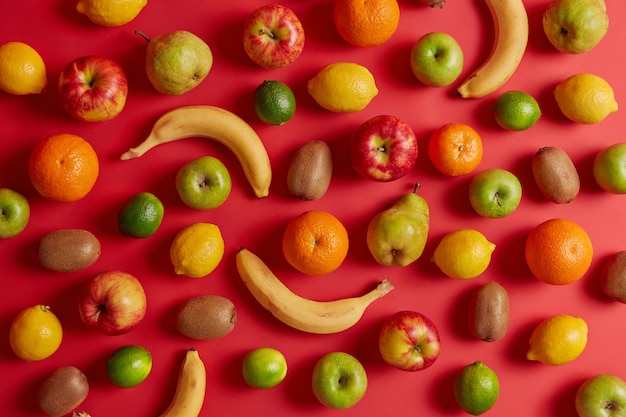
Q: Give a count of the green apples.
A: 7